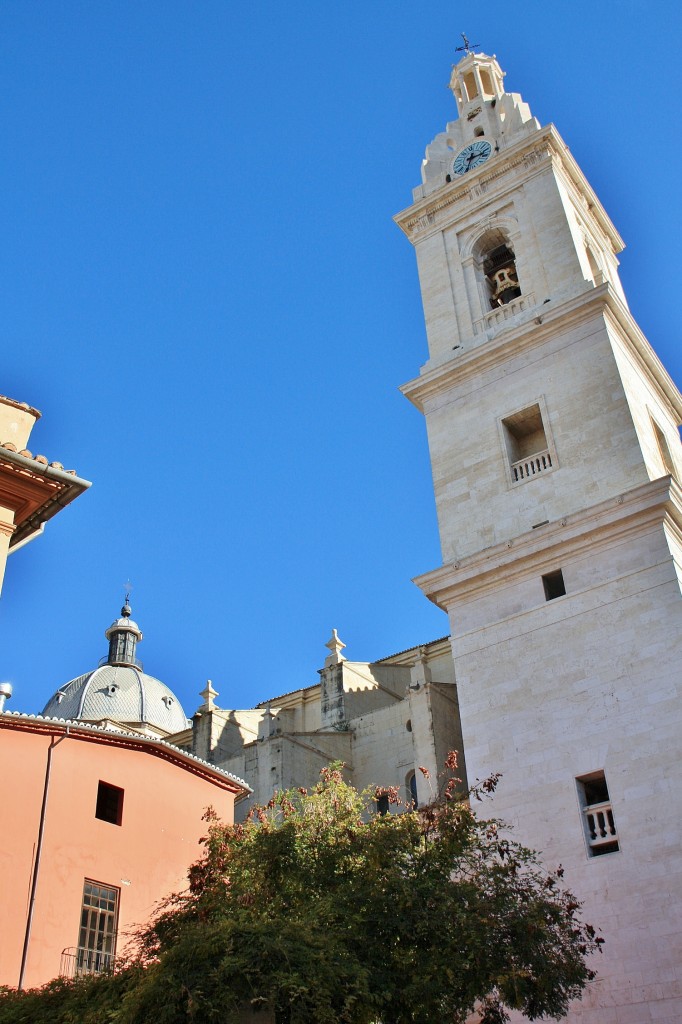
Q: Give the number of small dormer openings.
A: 3